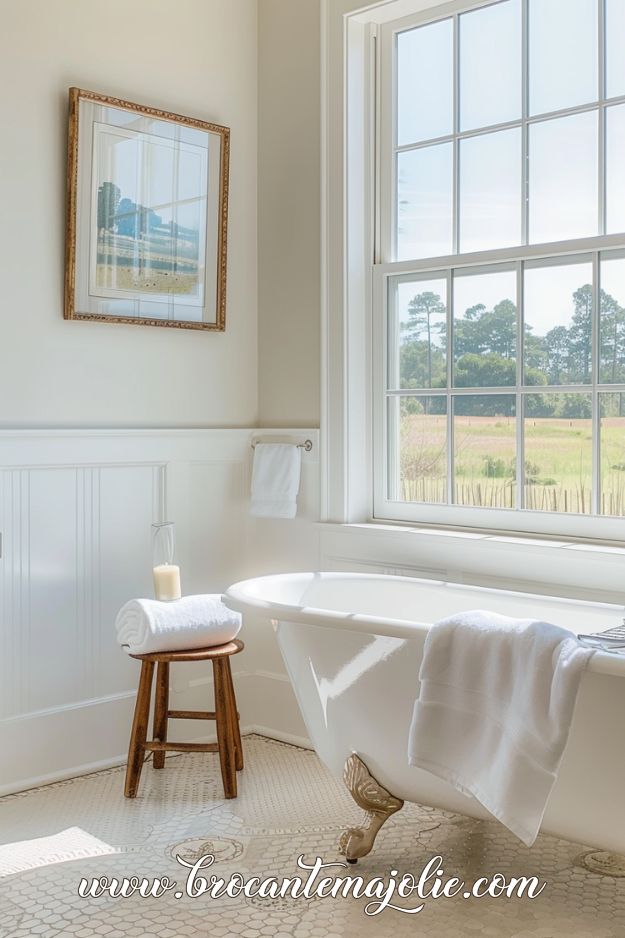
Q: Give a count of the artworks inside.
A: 1